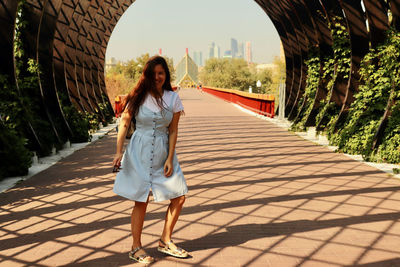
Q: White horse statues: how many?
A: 0